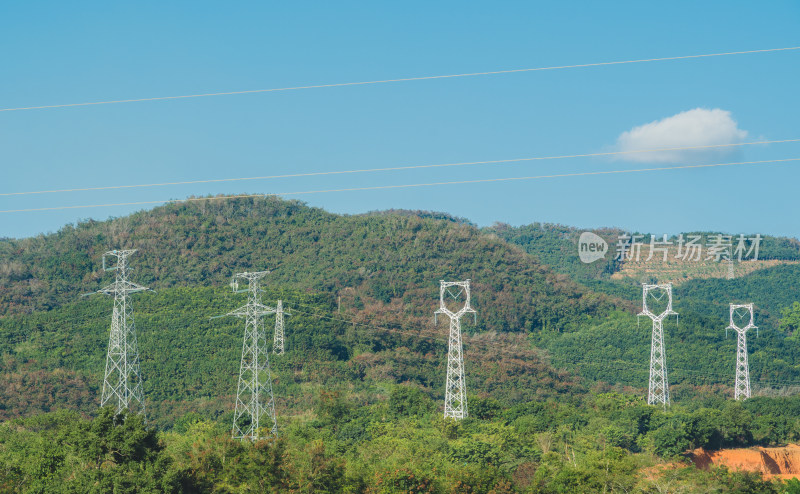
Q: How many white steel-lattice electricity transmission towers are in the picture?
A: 6